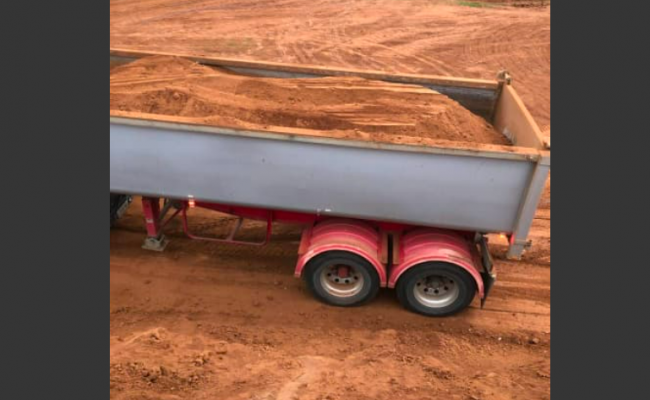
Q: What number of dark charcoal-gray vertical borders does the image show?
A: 2